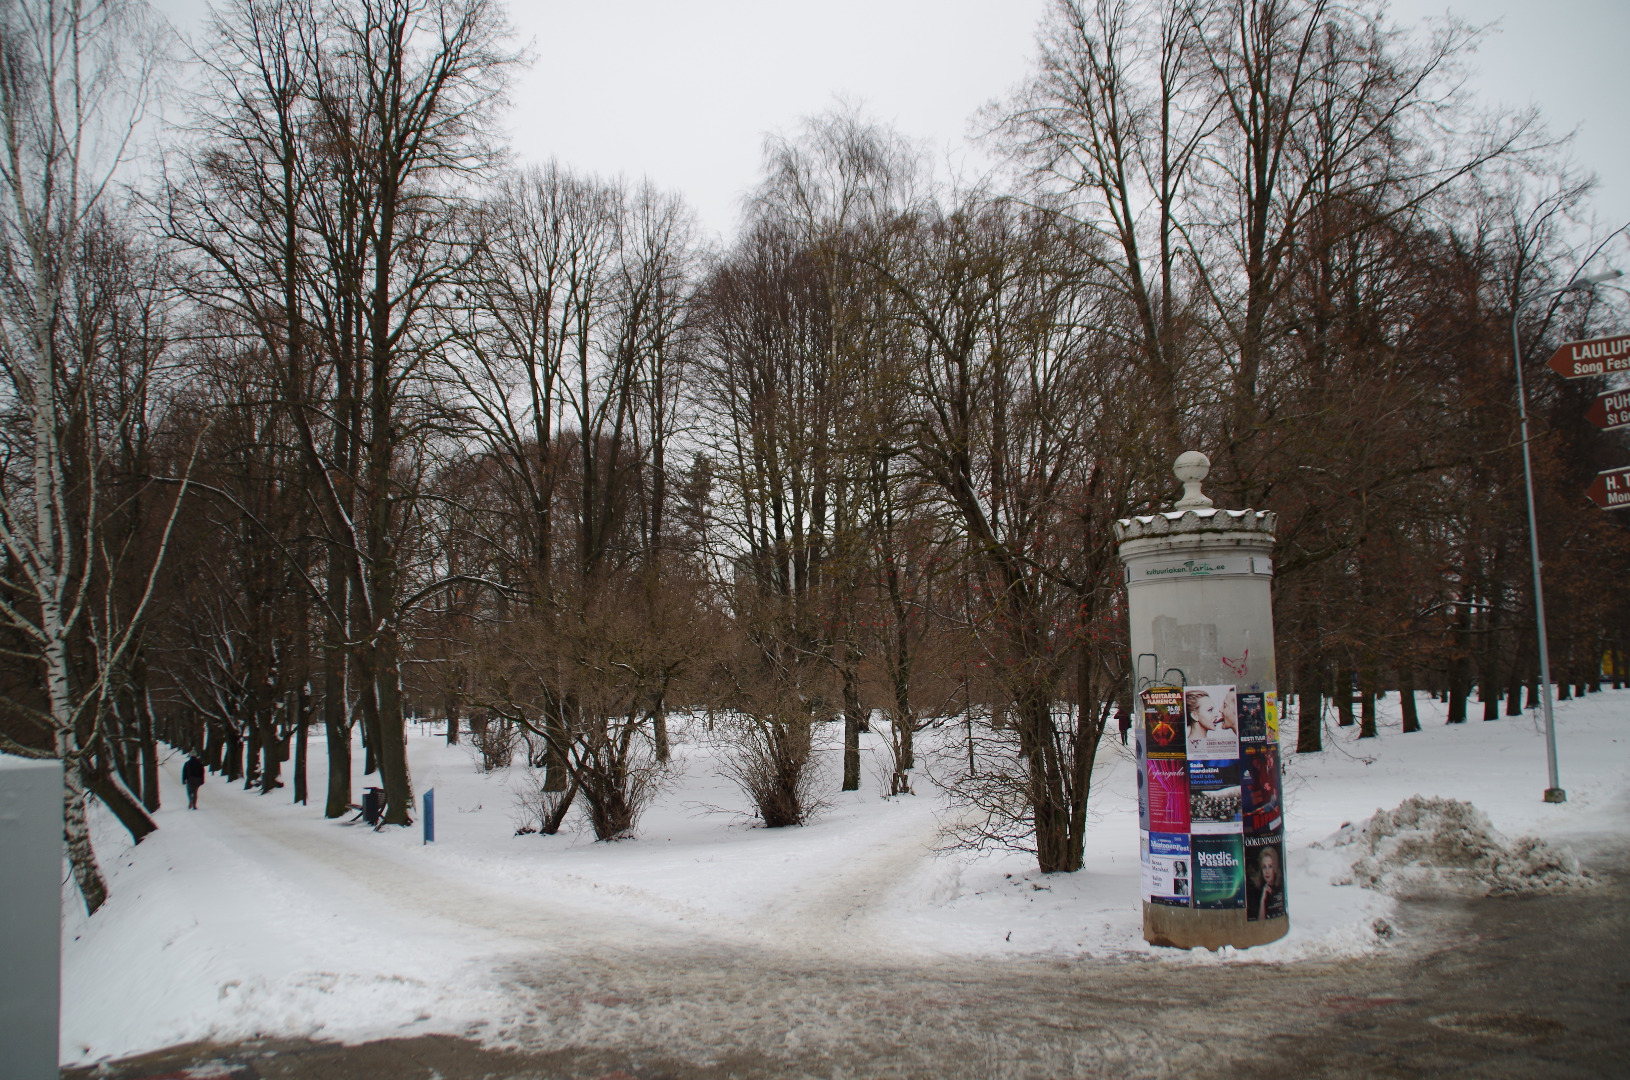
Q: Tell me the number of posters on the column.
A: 12